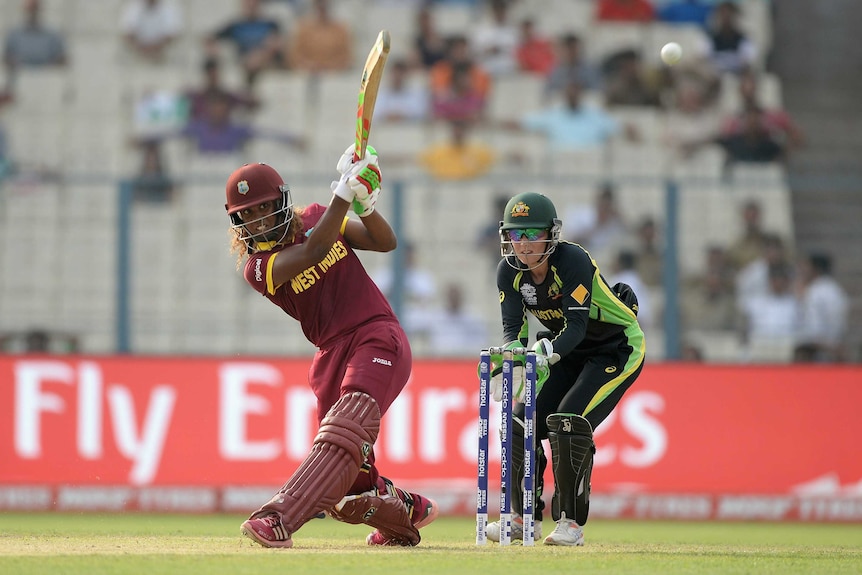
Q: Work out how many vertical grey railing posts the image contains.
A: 3